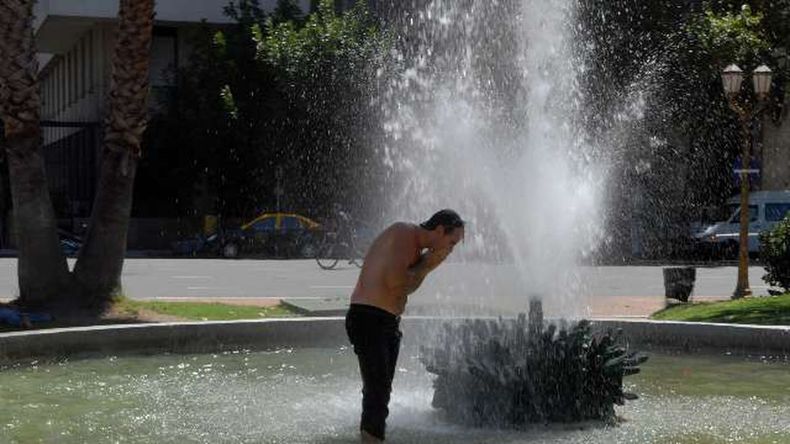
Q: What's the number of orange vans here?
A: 0